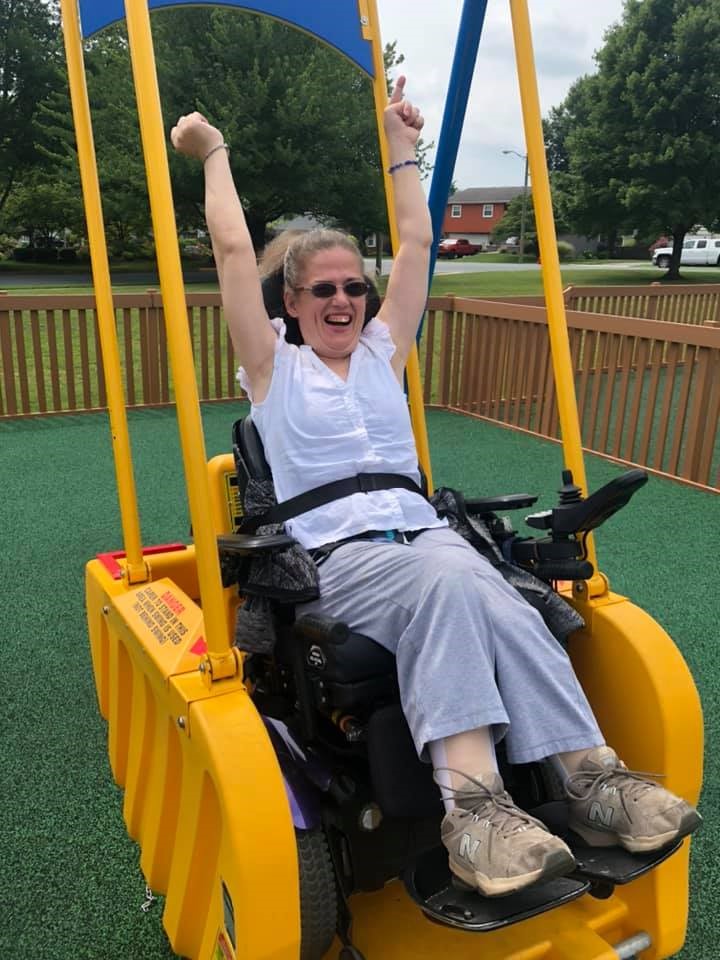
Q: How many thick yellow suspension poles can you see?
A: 4